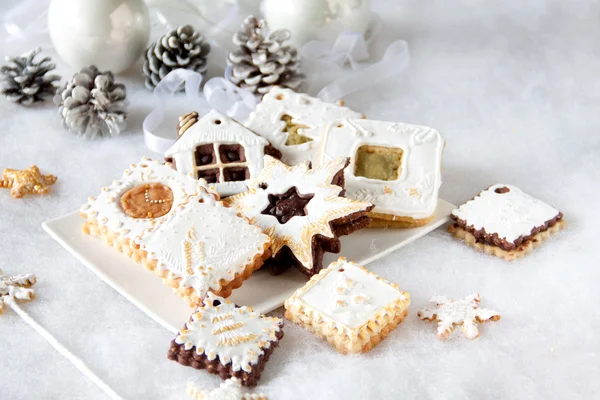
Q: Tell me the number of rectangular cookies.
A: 7